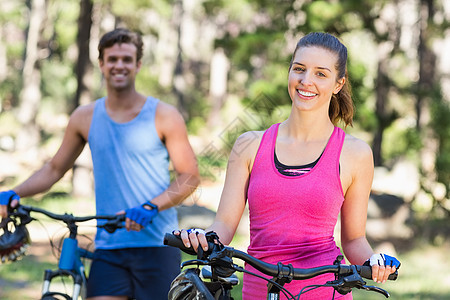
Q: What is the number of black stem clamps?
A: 2